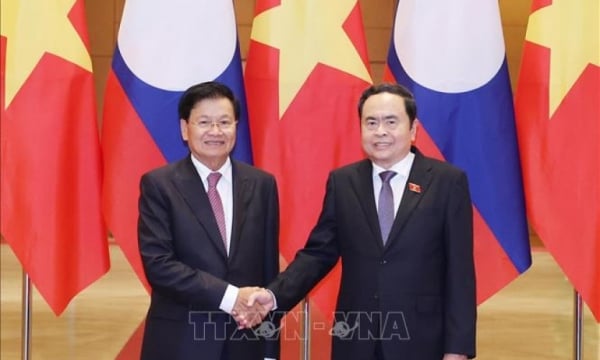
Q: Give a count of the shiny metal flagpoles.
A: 3